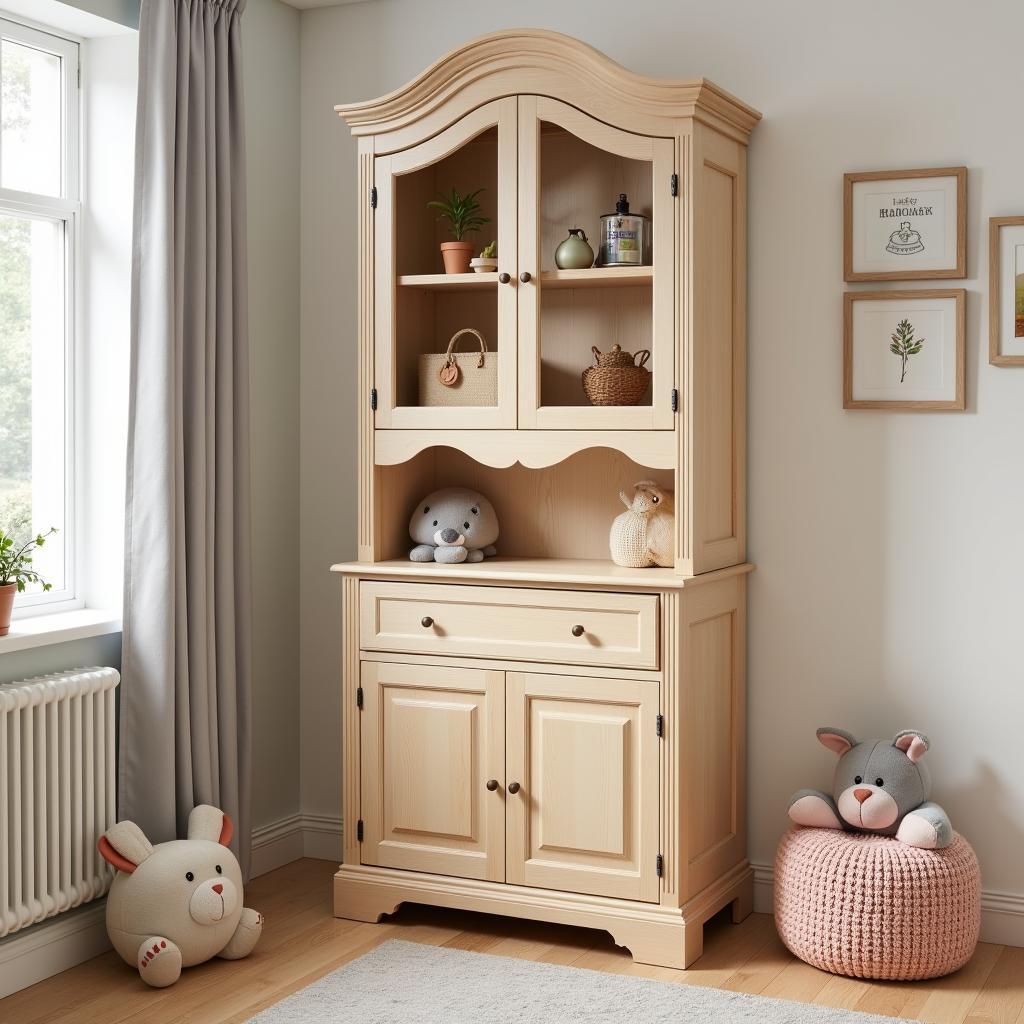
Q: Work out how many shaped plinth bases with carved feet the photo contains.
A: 1